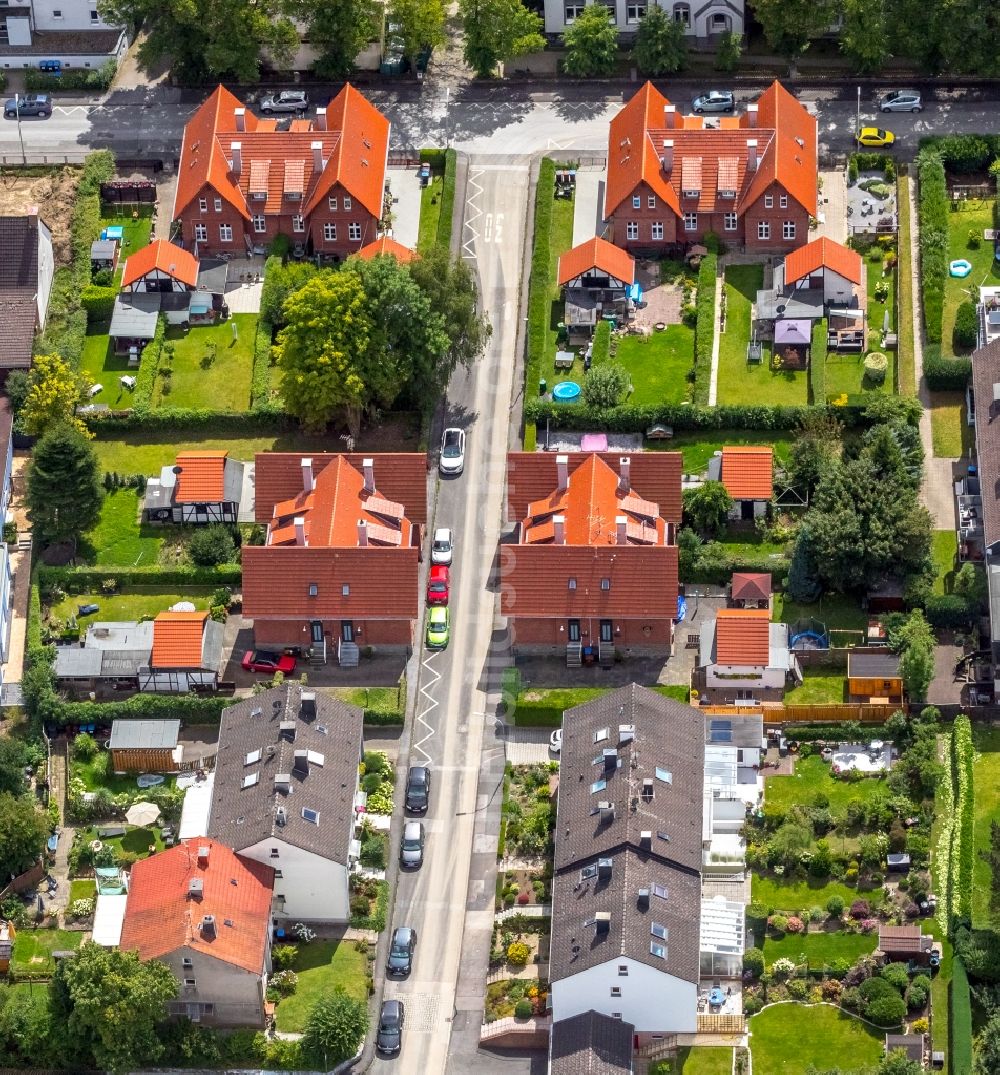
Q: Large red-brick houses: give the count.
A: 4